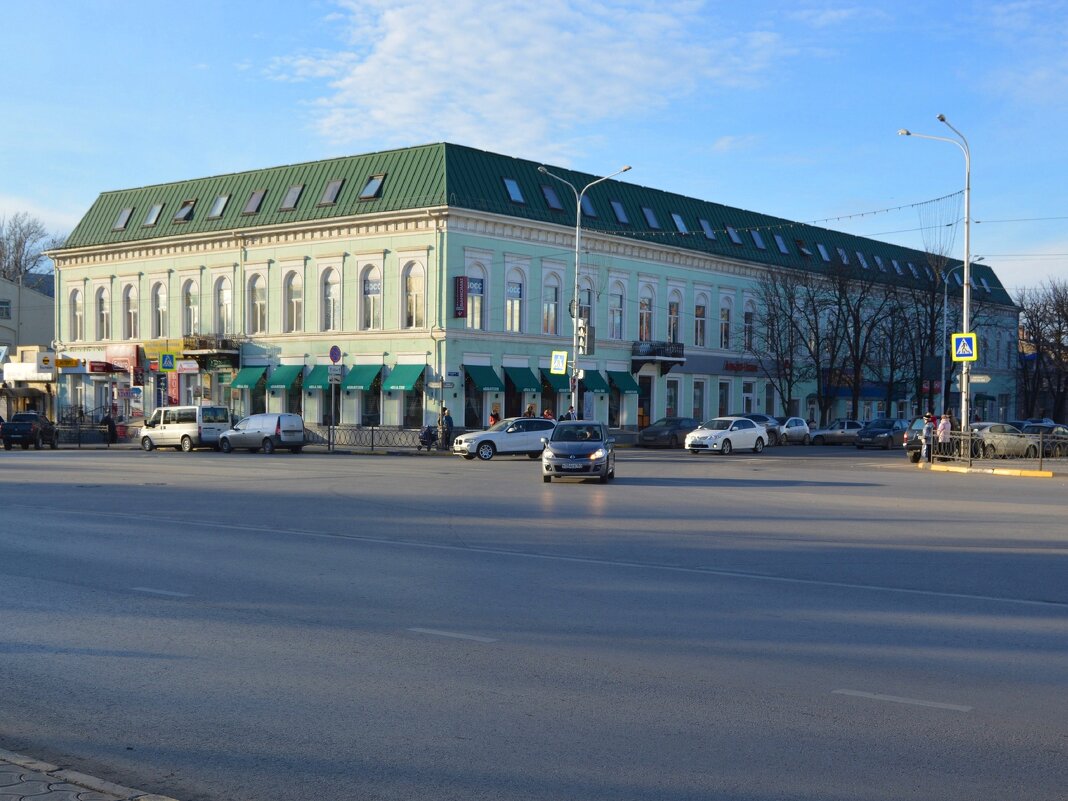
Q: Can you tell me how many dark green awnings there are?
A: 10